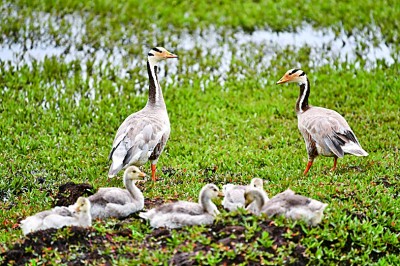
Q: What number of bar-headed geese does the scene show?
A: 7